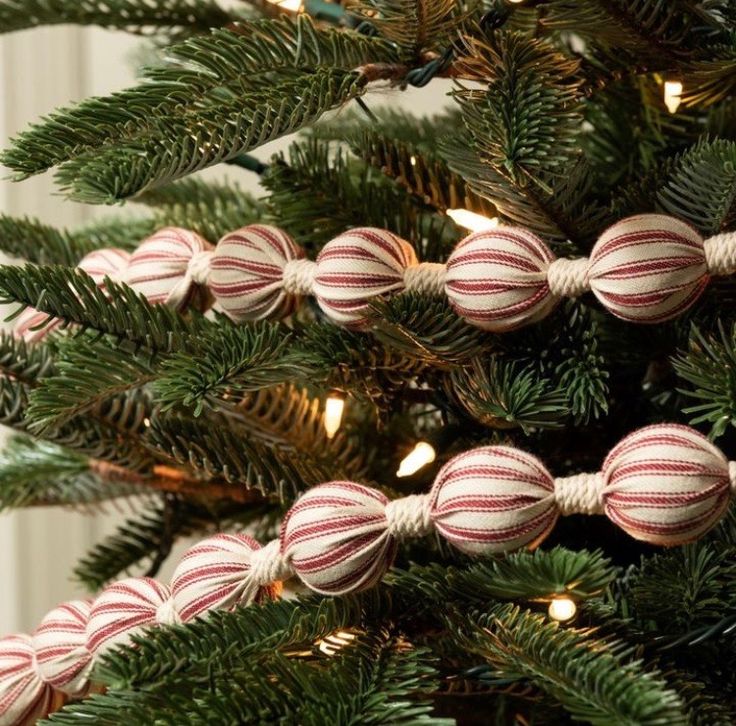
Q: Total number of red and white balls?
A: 14